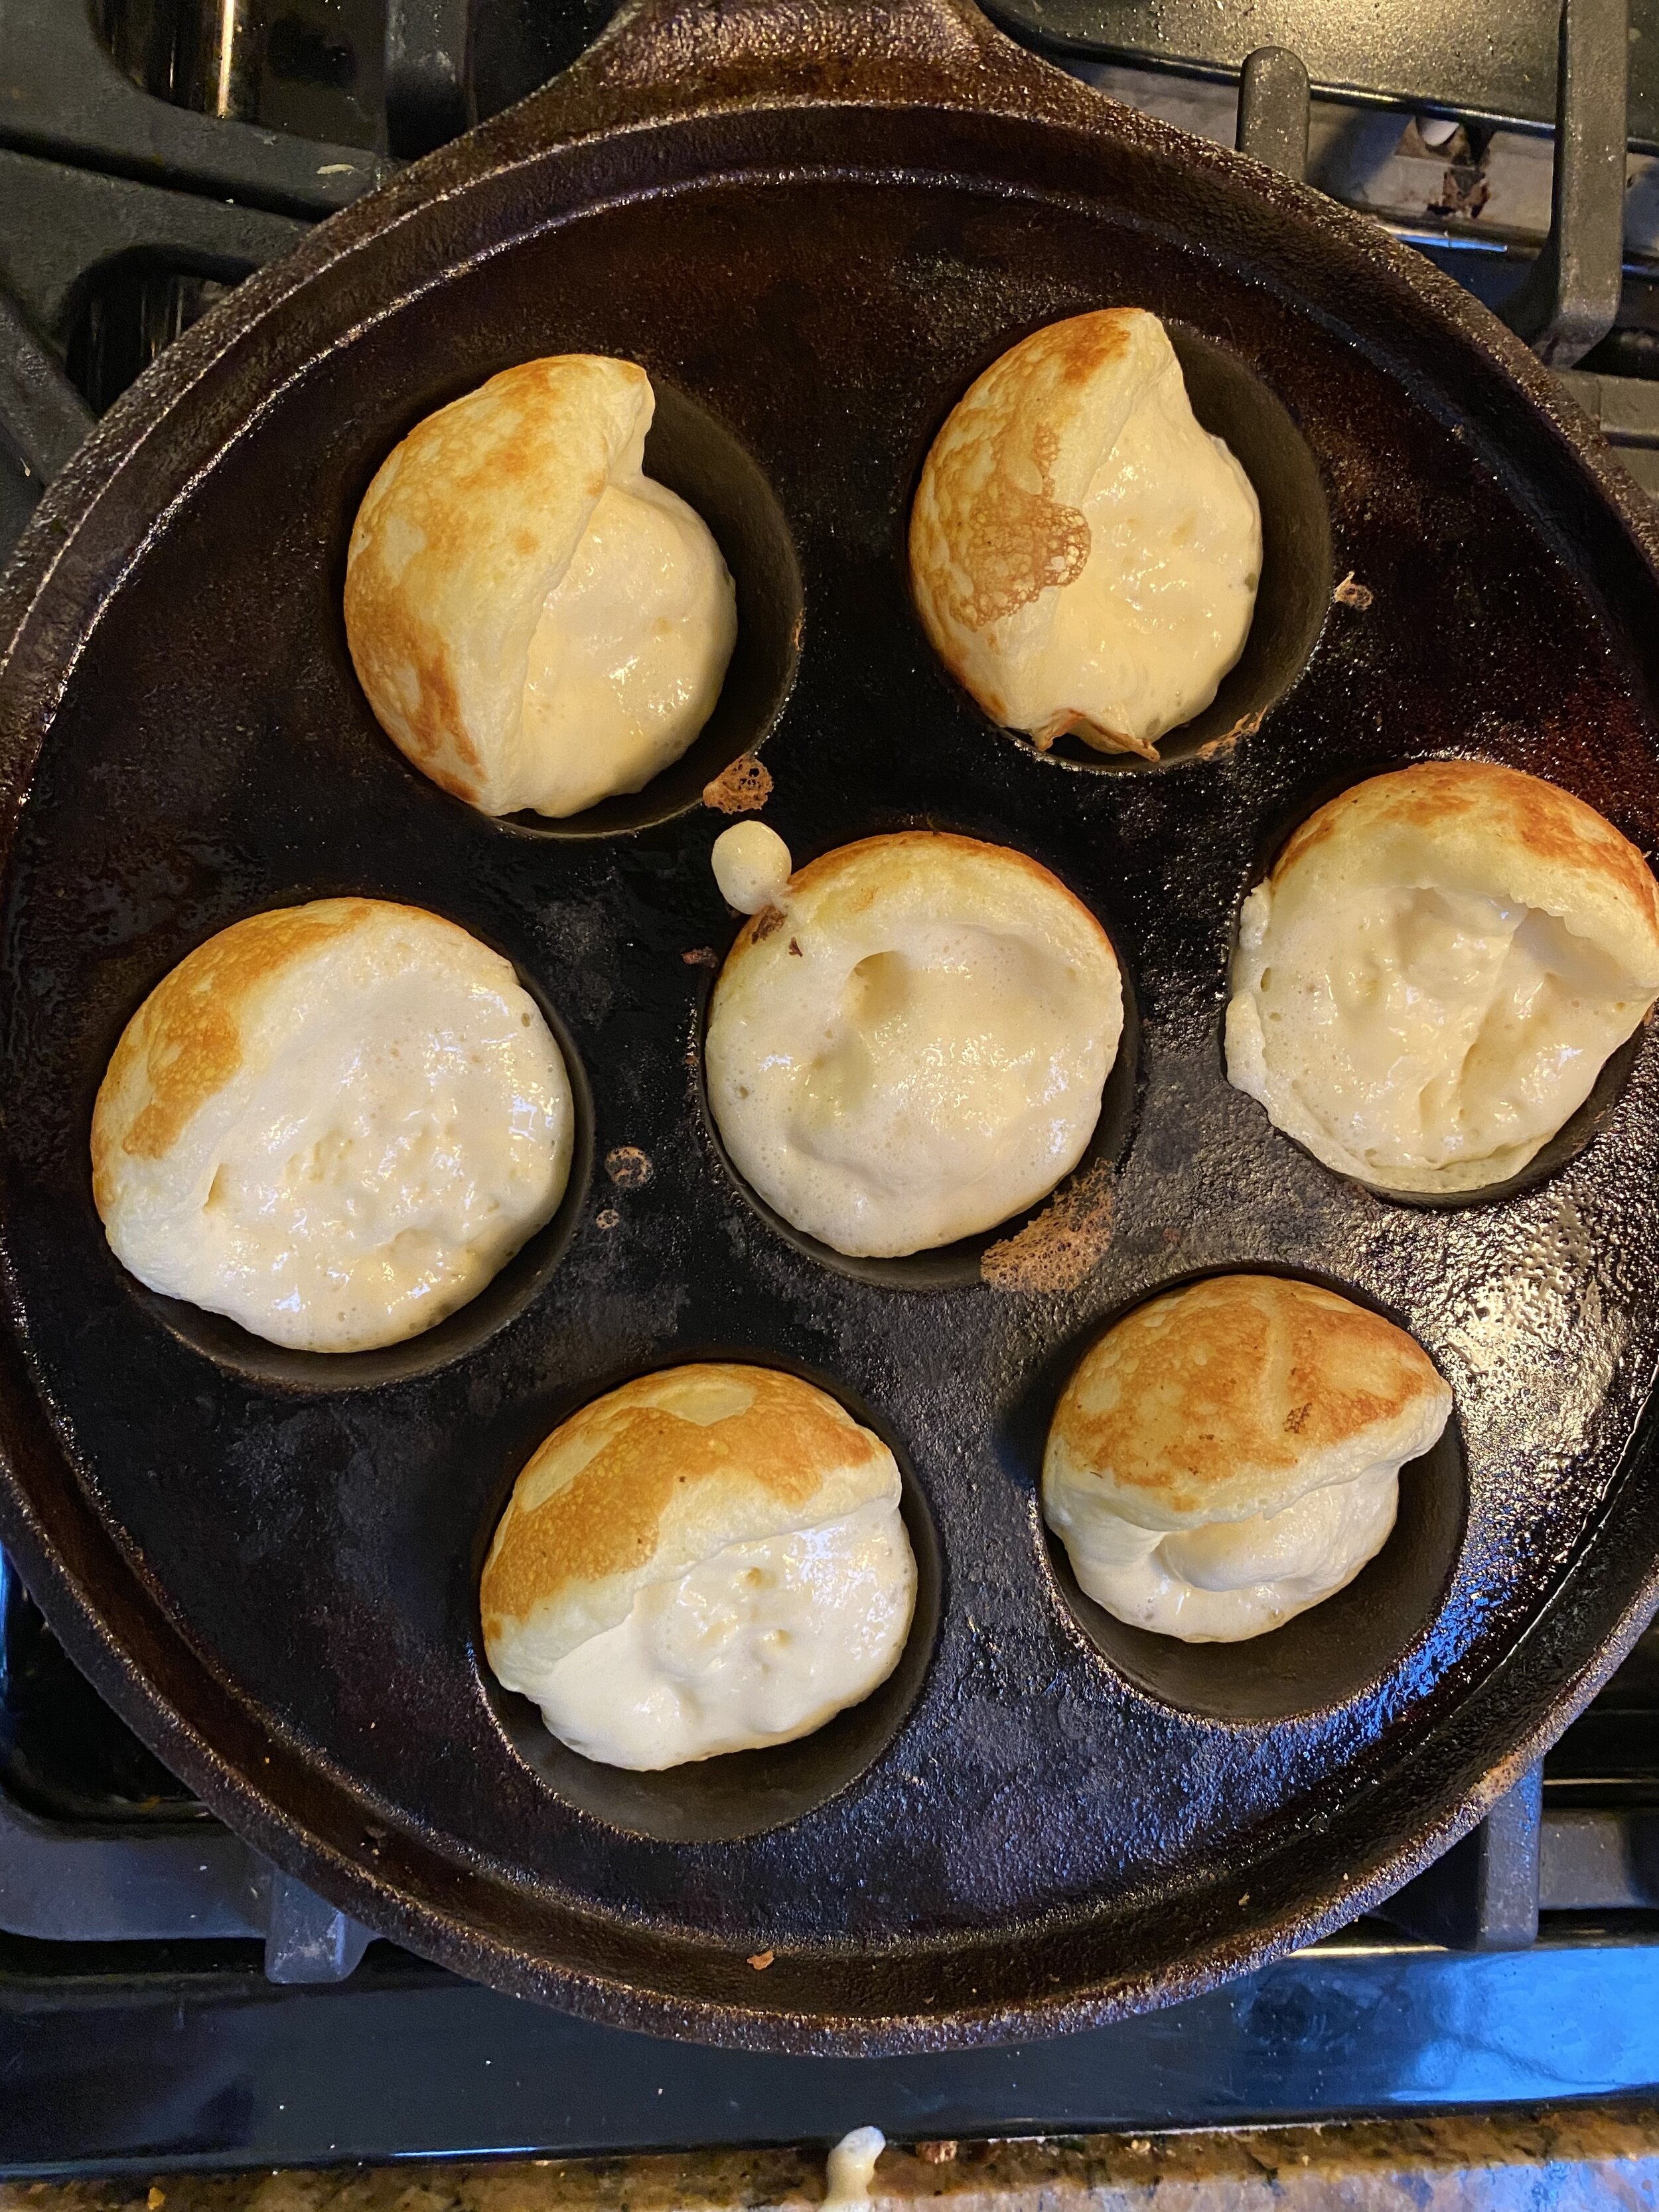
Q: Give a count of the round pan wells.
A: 7